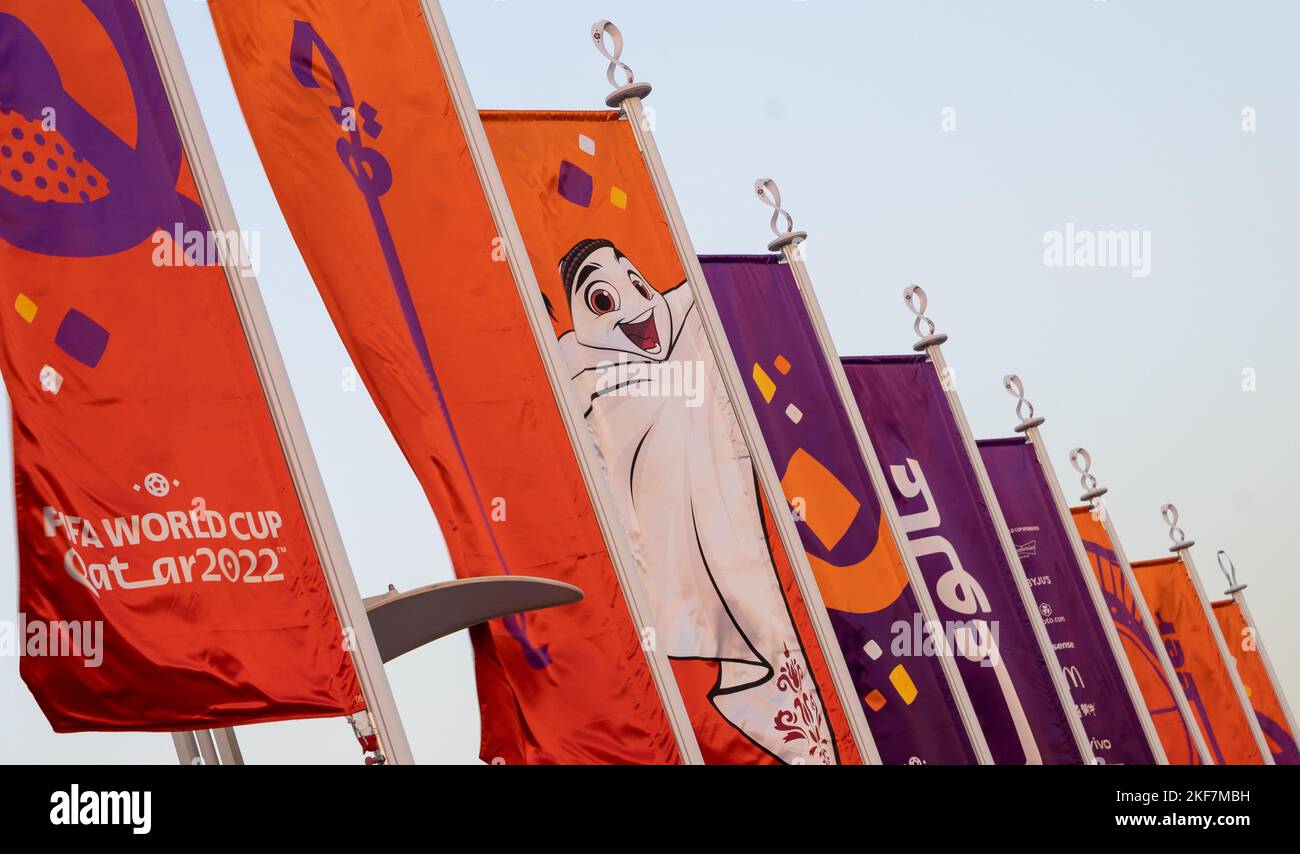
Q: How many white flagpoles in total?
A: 9